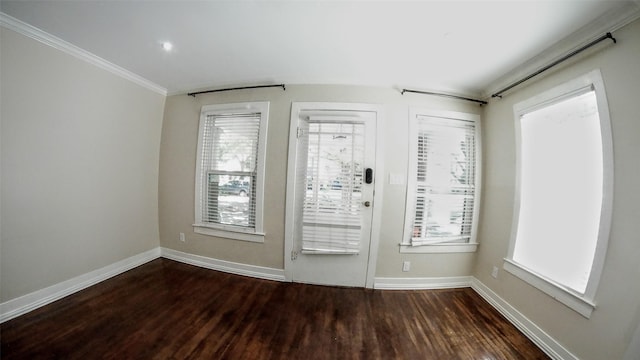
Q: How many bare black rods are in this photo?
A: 3